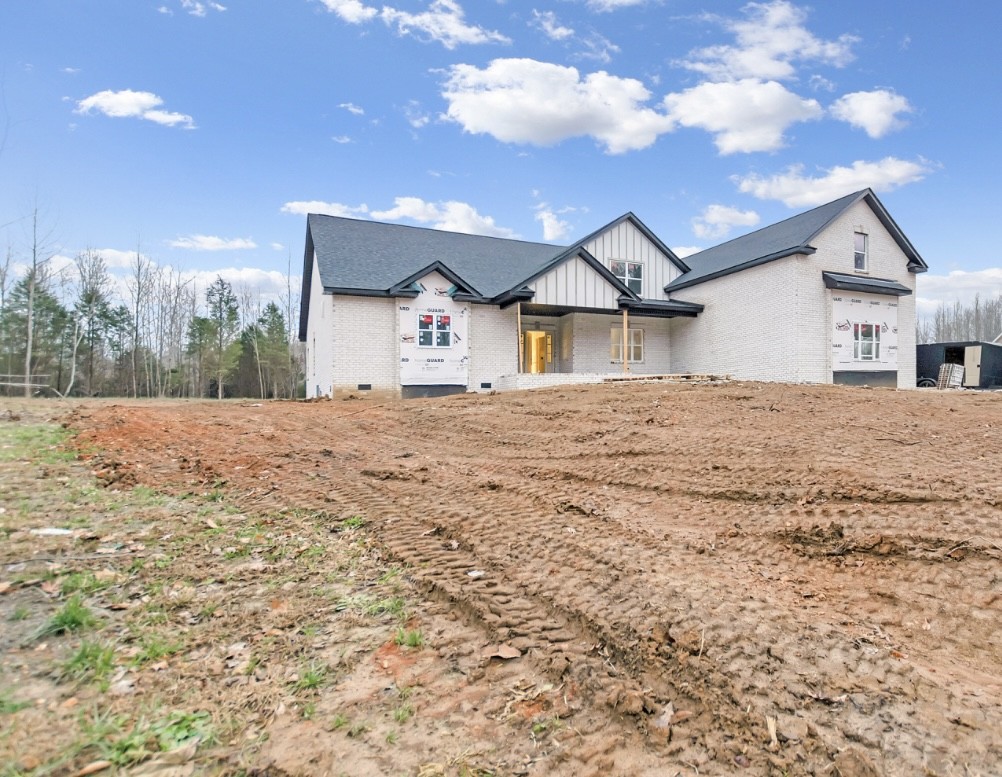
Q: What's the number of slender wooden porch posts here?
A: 2